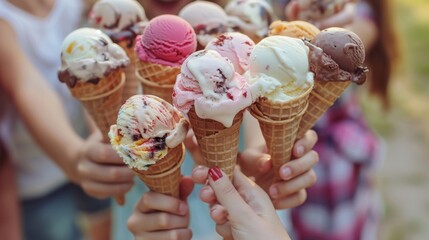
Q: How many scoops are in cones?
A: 11